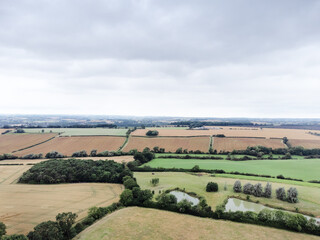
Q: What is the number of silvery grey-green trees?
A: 6